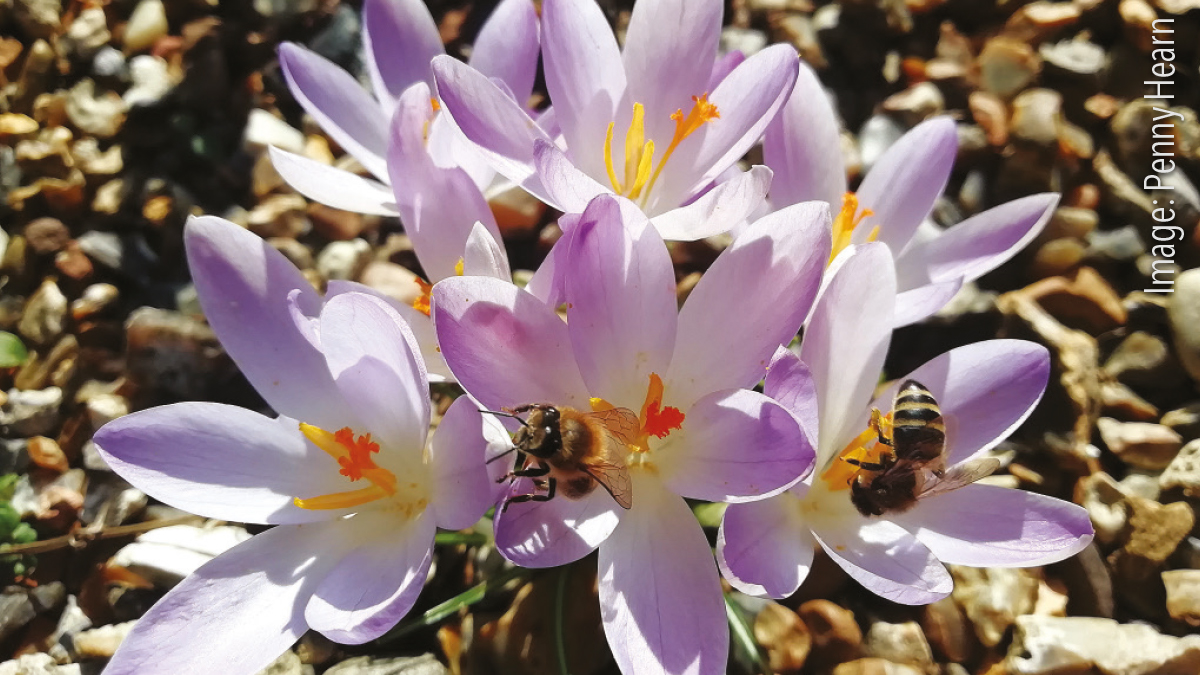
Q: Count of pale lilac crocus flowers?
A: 7